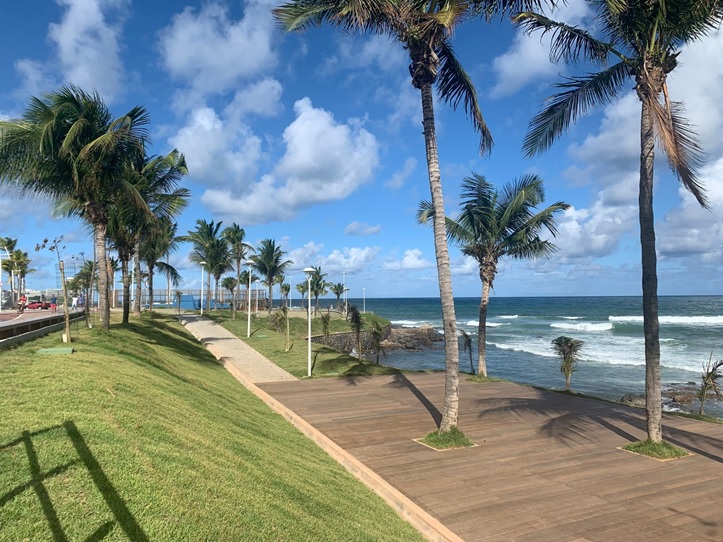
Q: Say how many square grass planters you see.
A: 2